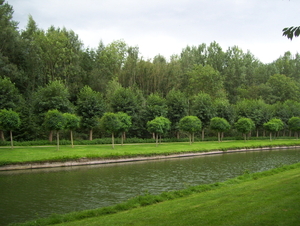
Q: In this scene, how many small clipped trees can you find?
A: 11